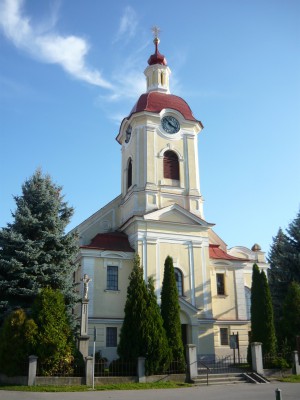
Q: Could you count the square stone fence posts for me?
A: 6